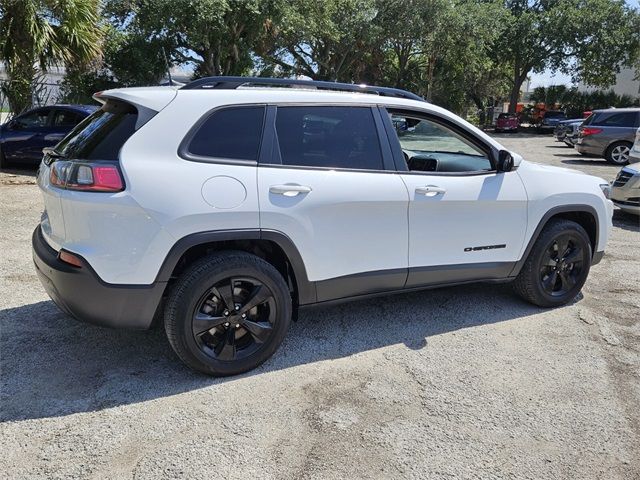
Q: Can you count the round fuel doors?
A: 1